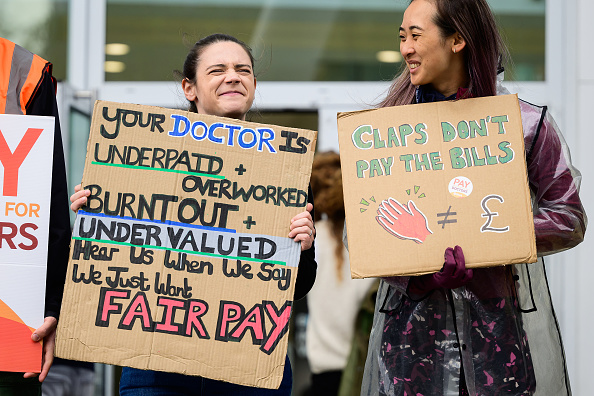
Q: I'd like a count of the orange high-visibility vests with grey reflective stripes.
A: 1